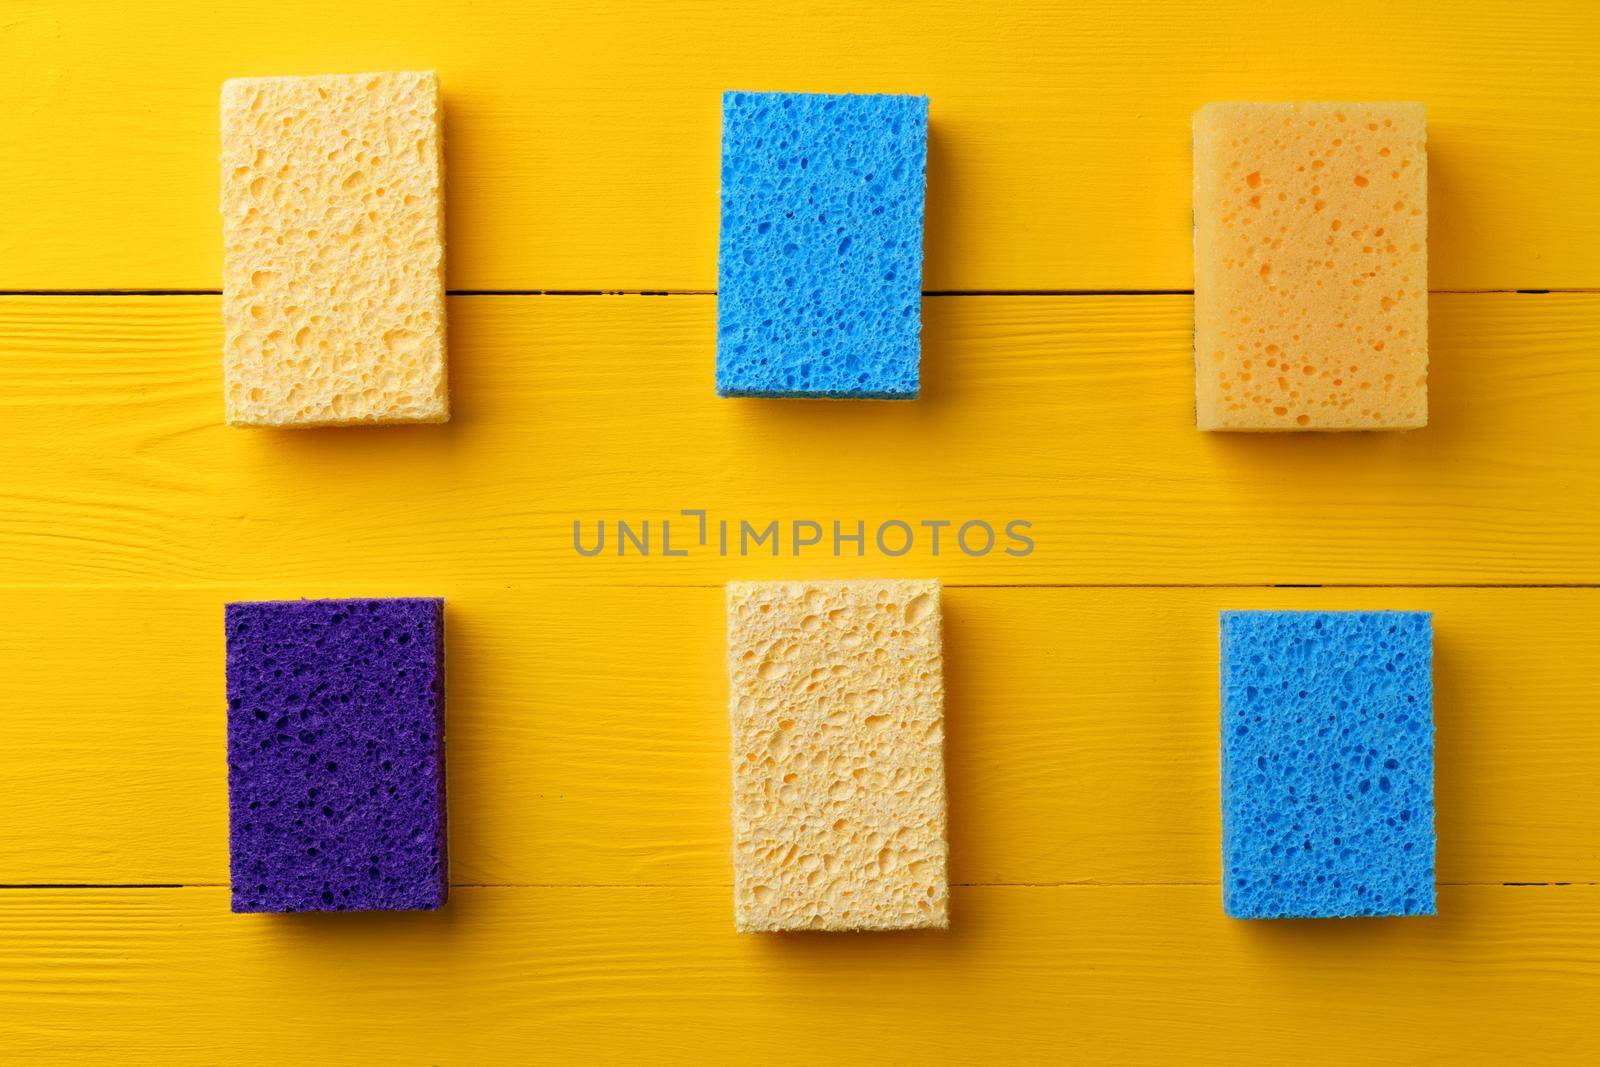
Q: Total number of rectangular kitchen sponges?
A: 6